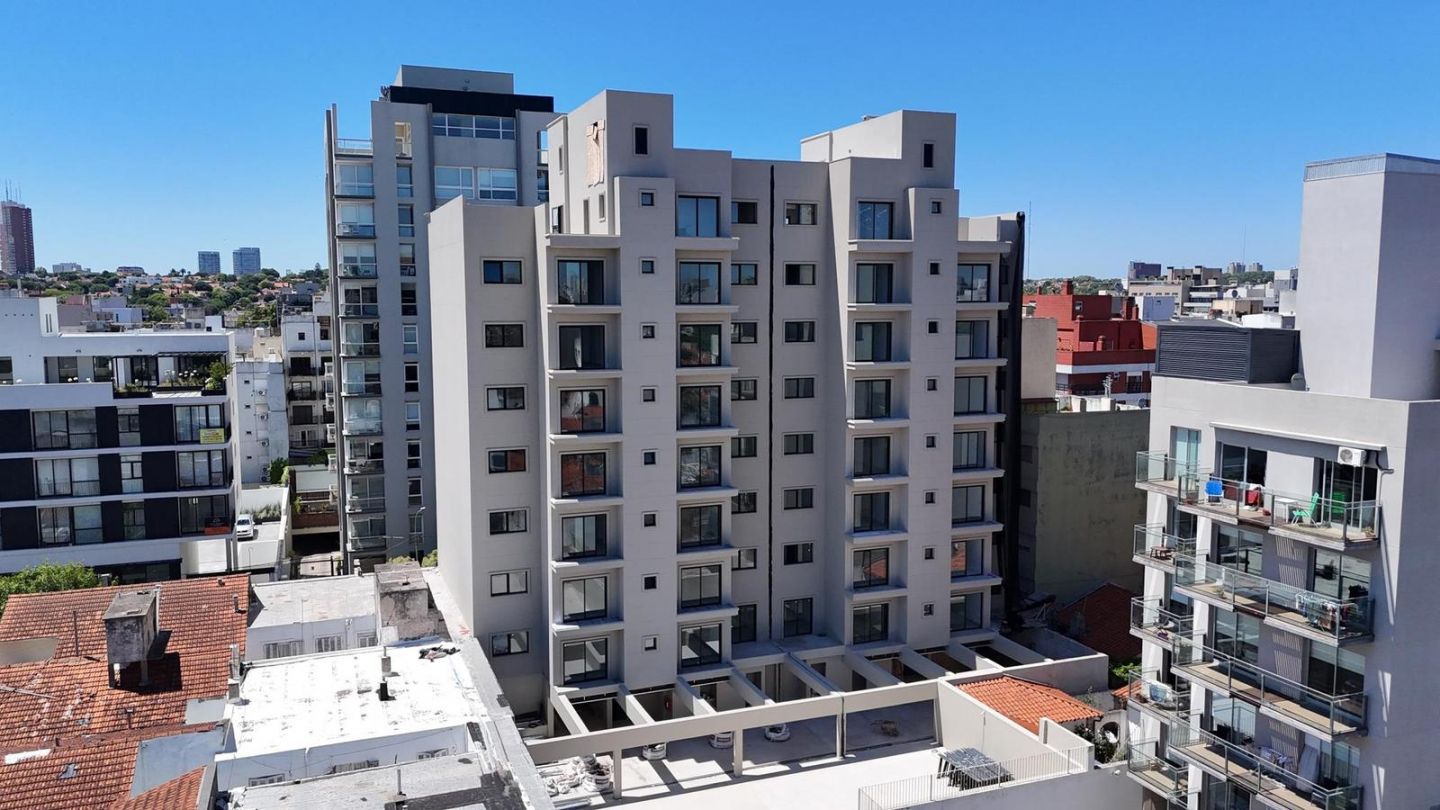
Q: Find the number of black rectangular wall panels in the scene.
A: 9